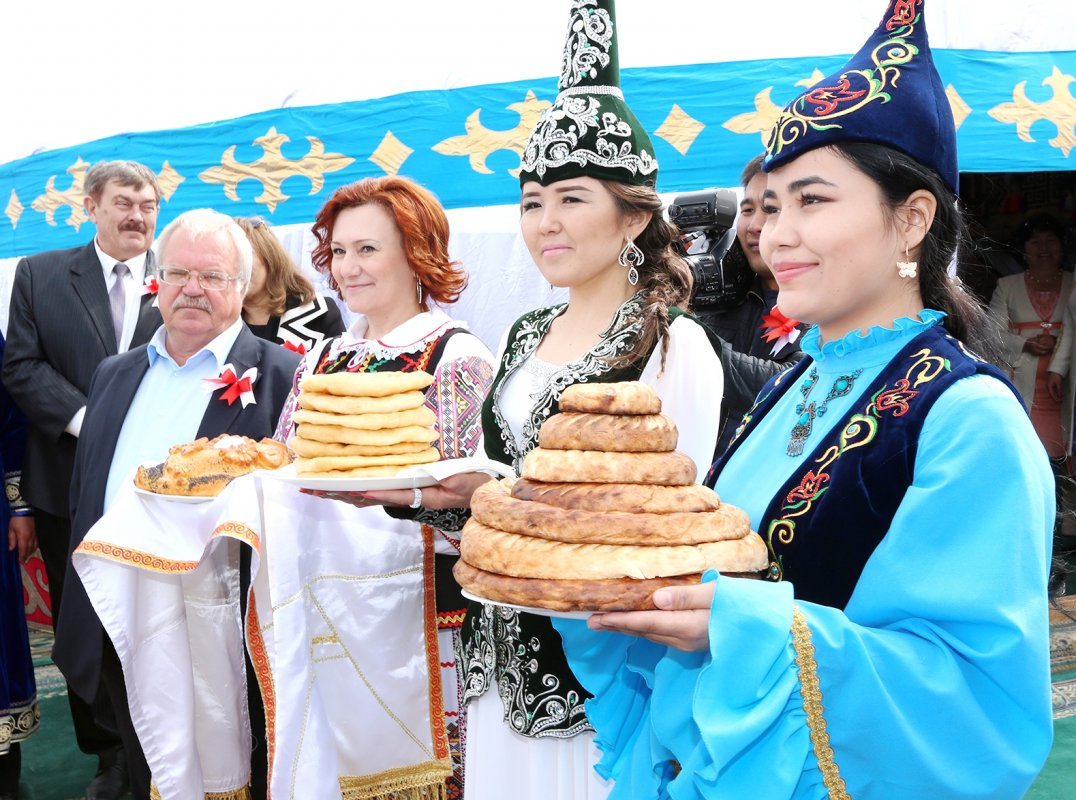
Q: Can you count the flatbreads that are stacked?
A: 14